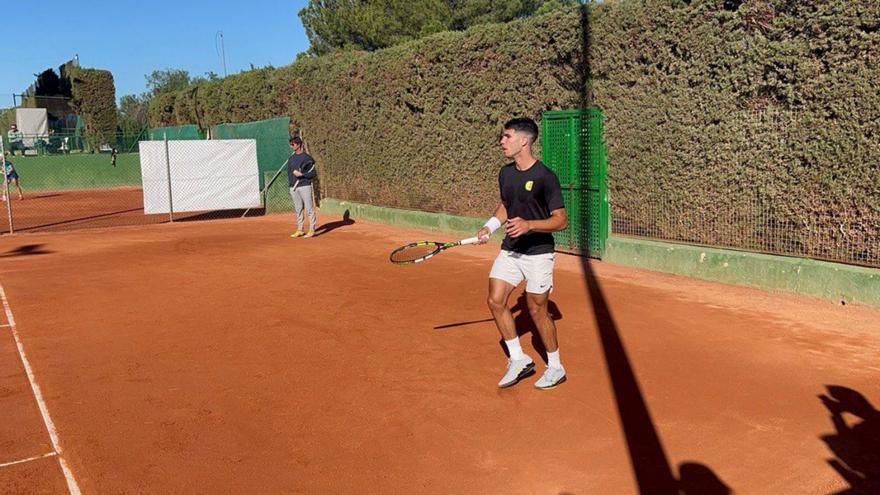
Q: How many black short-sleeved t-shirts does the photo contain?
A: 1